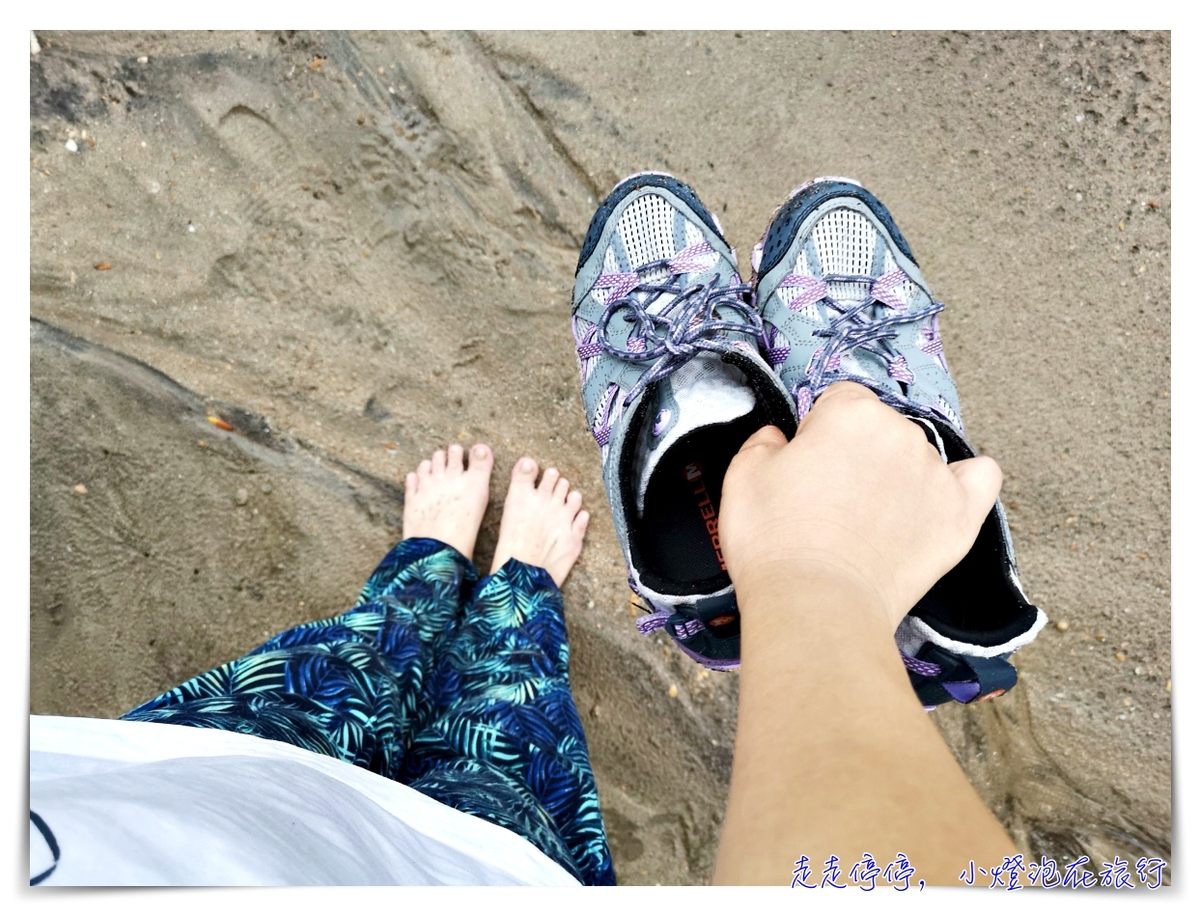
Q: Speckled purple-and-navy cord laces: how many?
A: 2